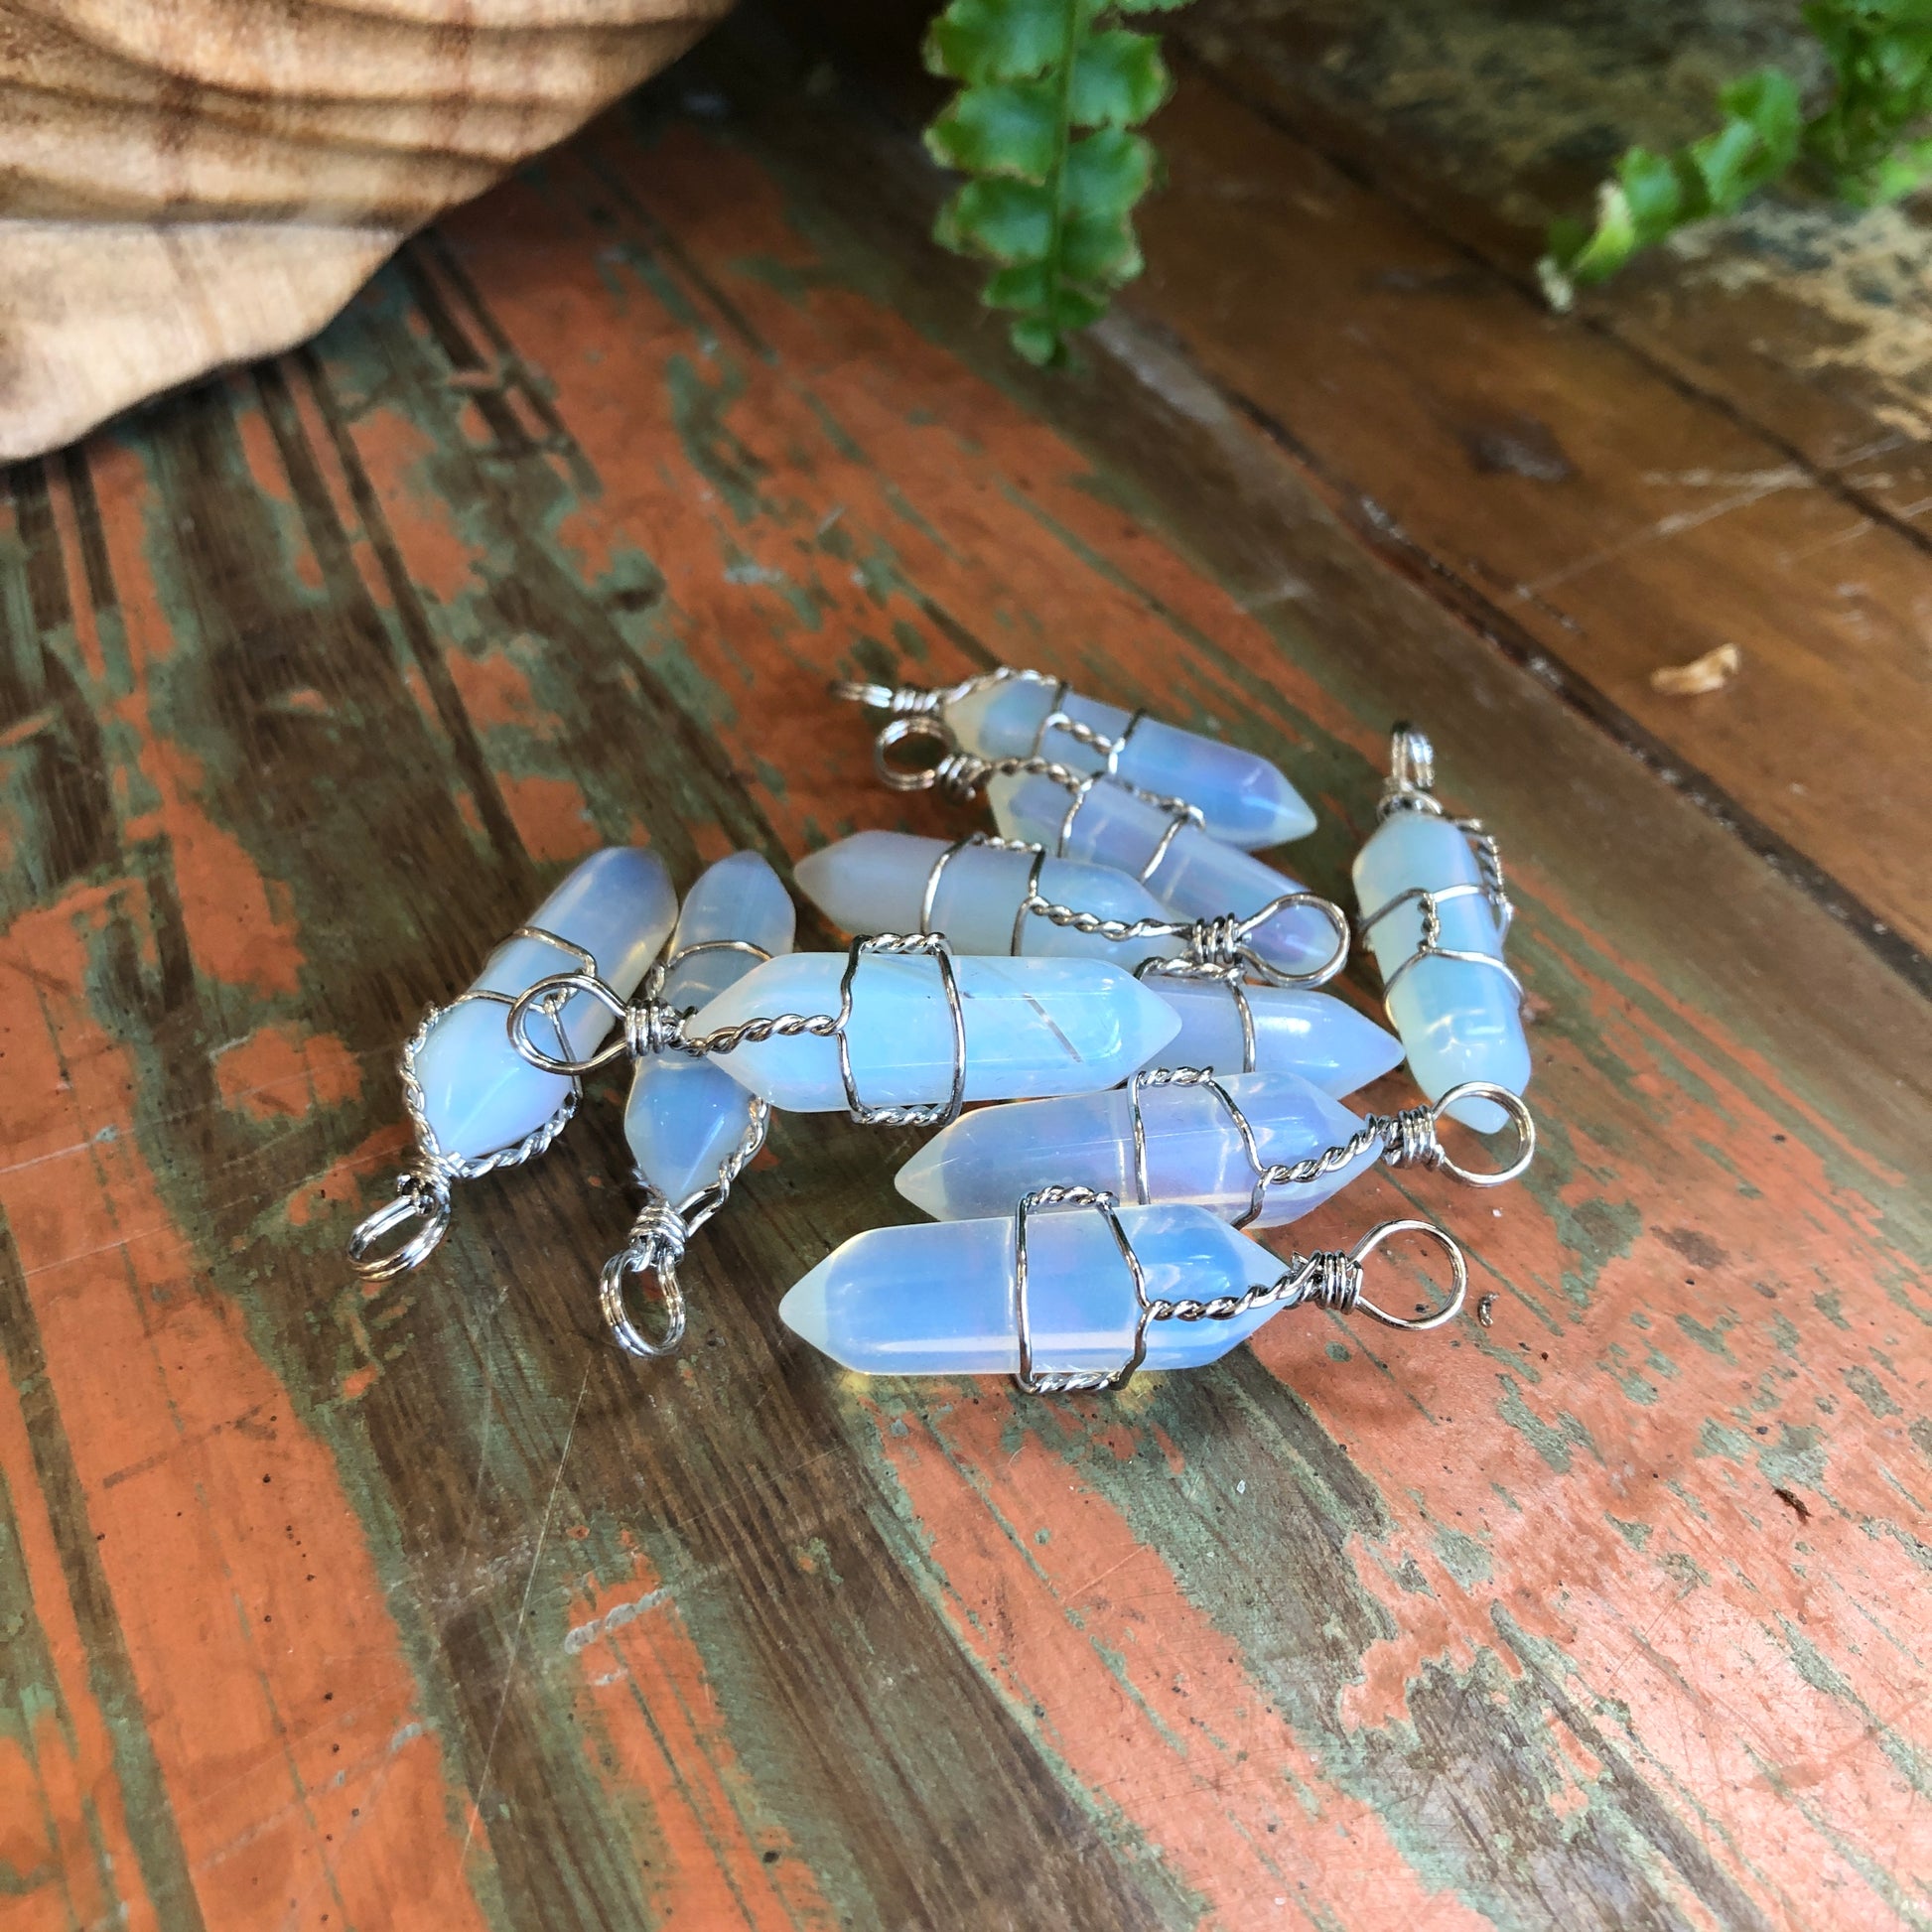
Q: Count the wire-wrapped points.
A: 10